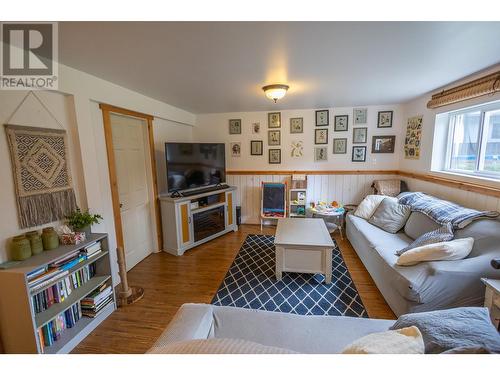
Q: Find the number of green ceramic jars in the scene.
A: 3